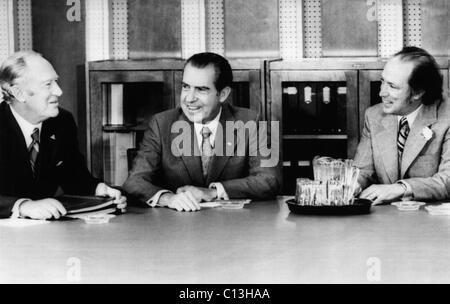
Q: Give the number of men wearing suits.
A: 3